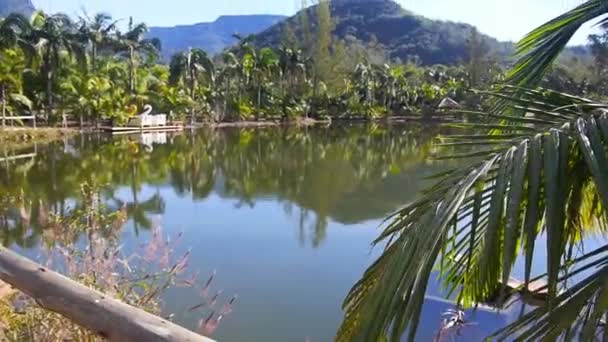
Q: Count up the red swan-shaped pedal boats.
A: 0